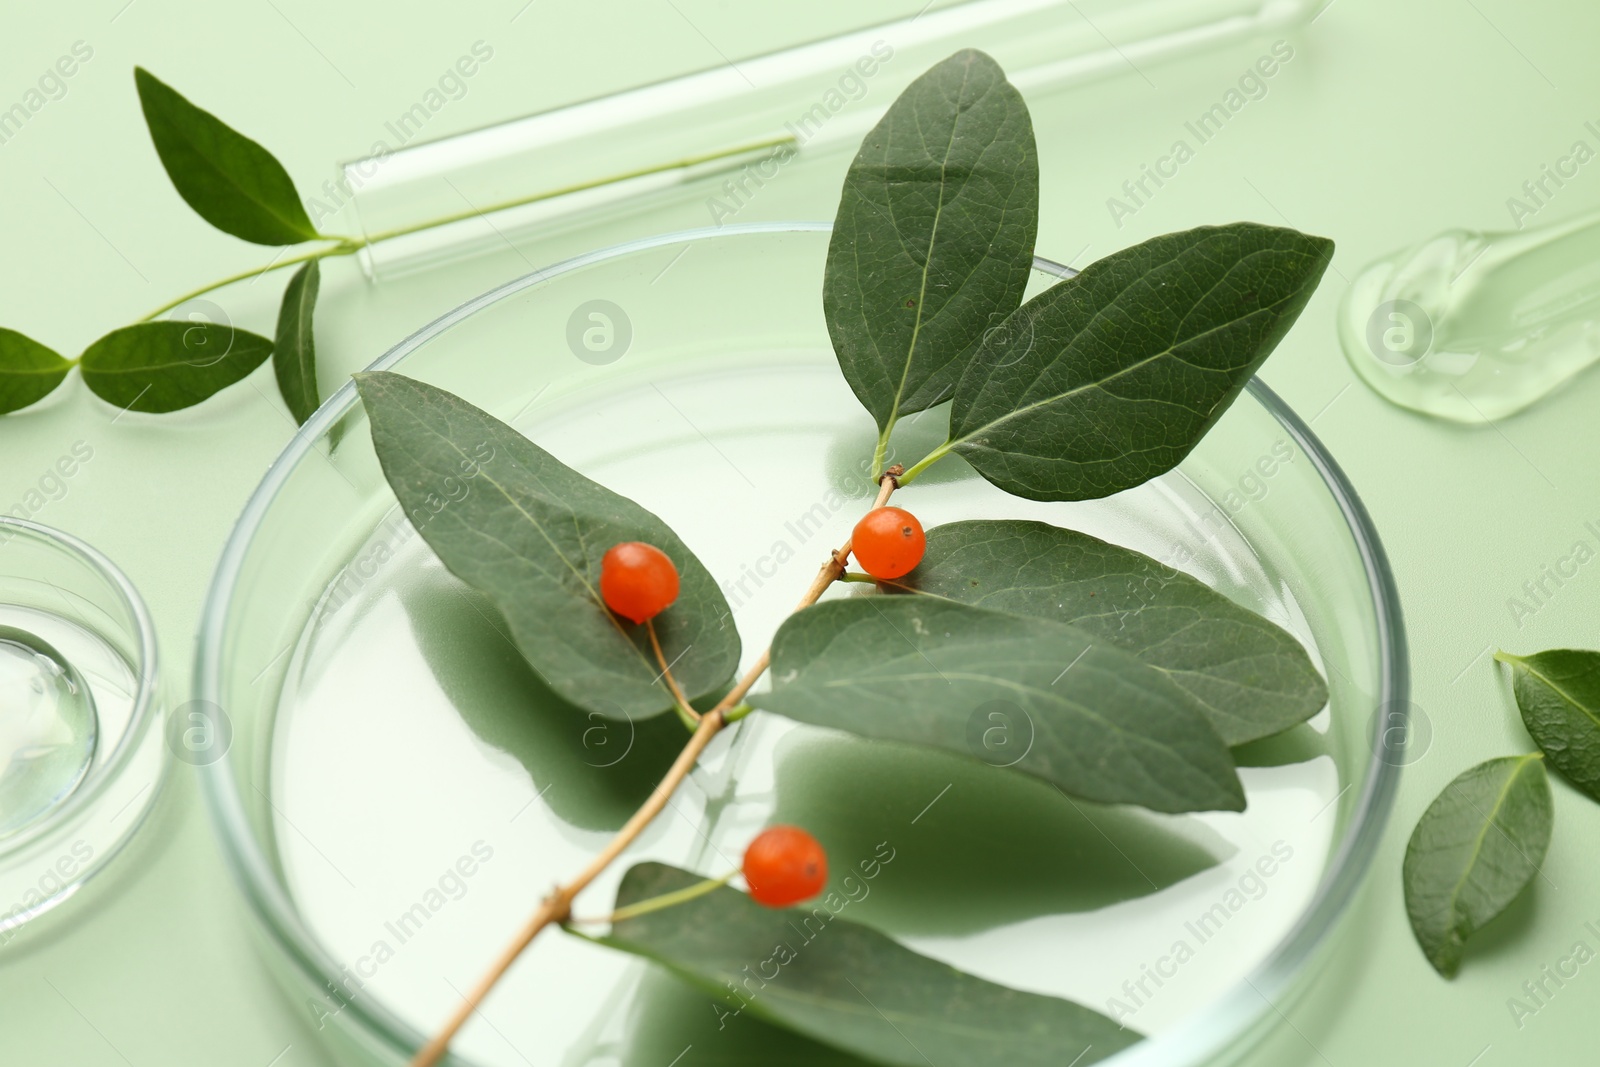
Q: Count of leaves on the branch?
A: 6